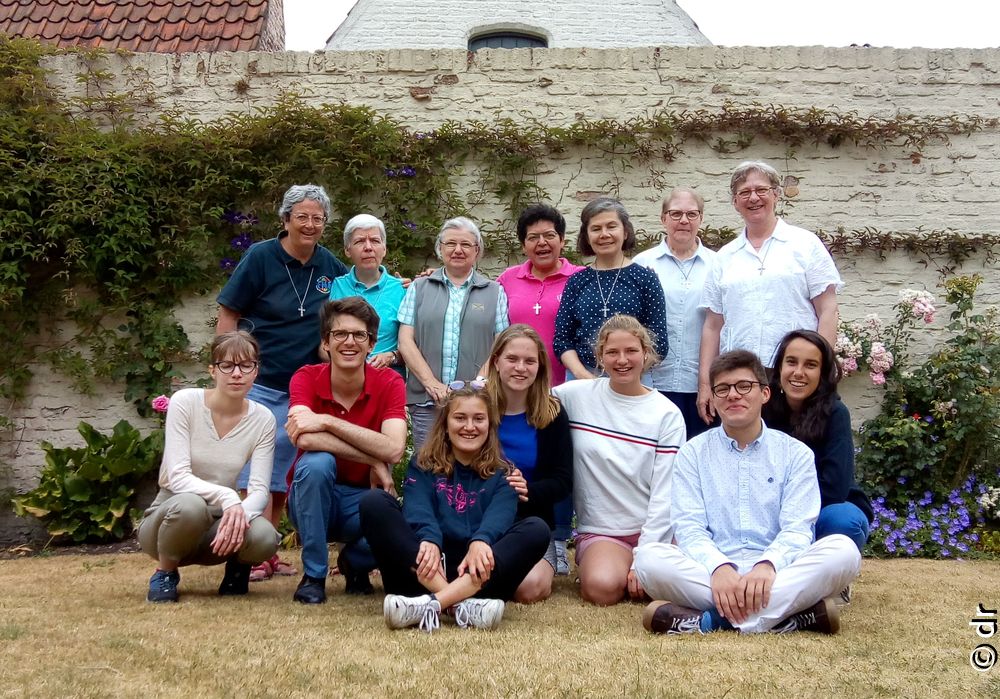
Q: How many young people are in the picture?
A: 7